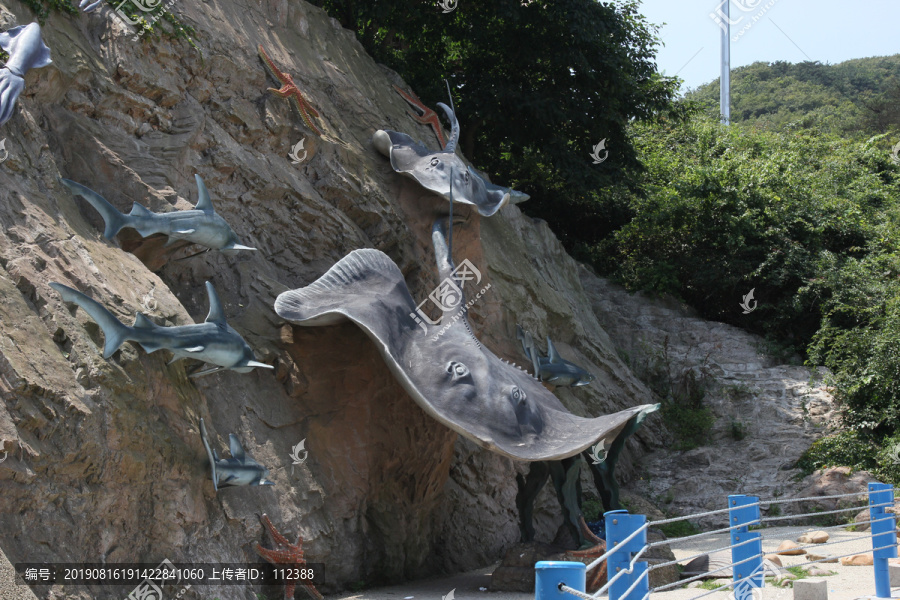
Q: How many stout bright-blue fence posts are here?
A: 4